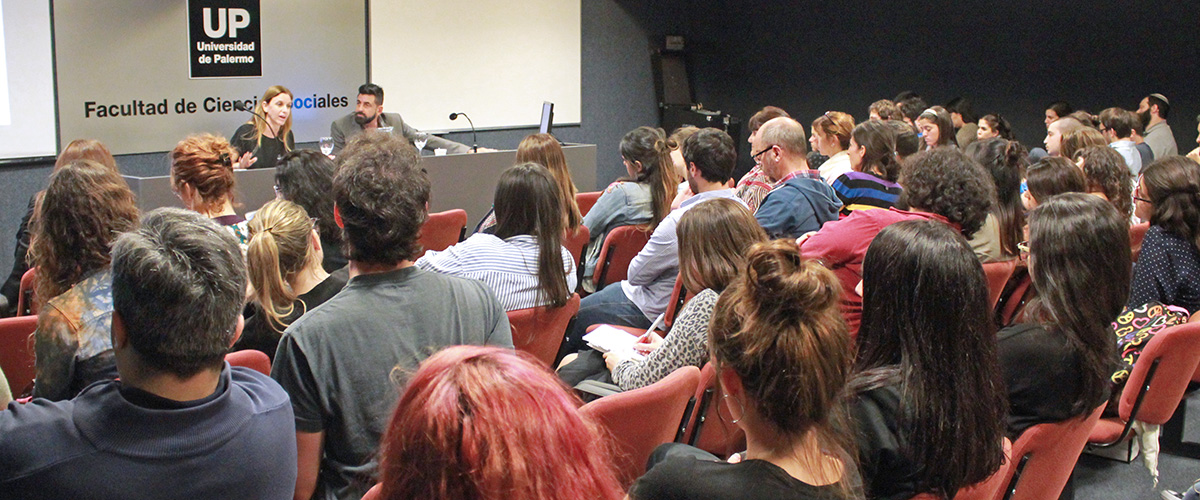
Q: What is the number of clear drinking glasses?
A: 2